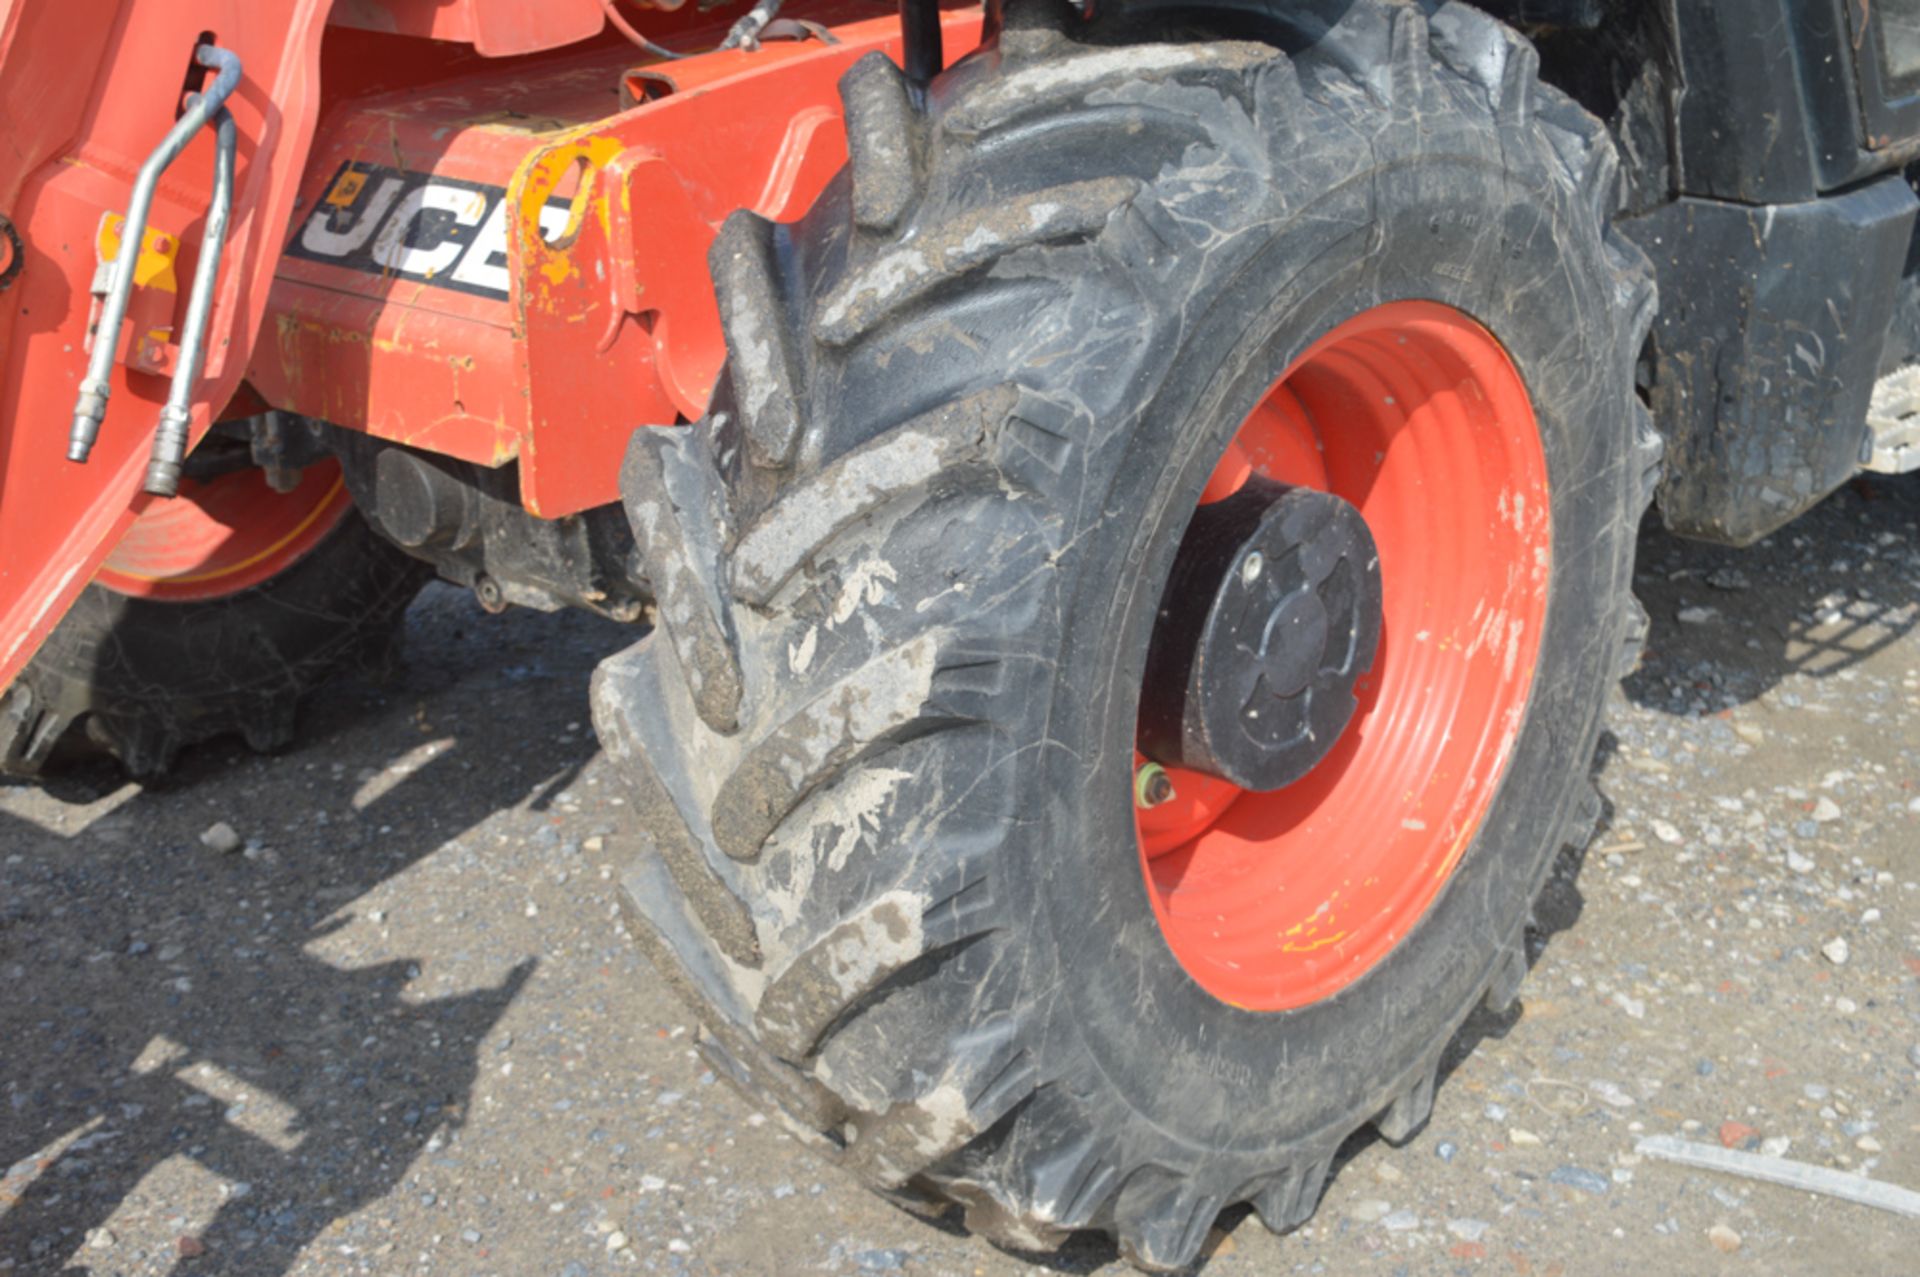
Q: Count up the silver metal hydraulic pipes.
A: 2